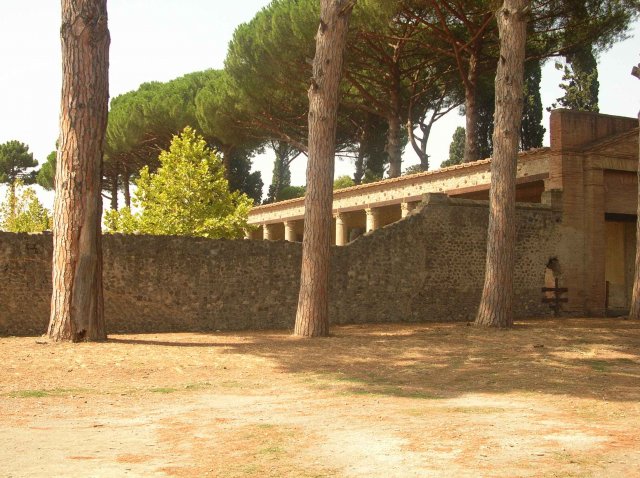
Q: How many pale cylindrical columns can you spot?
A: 6